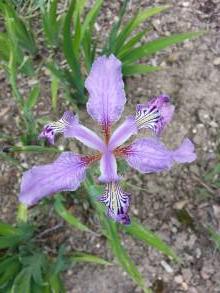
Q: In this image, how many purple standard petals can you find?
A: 3